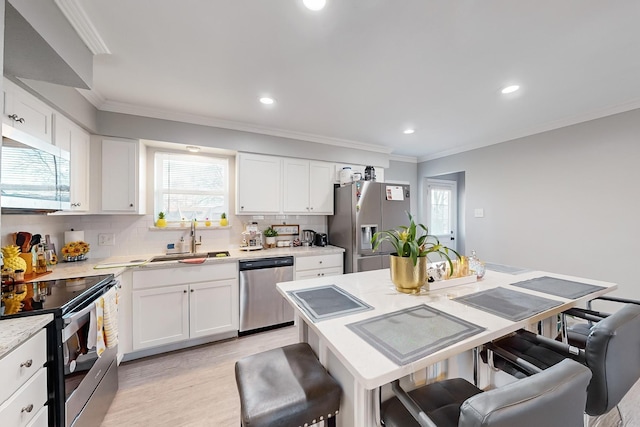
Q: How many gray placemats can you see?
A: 5